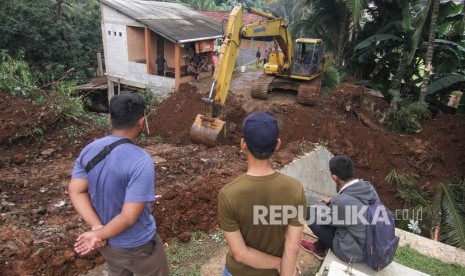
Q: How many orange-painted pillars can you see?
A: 2